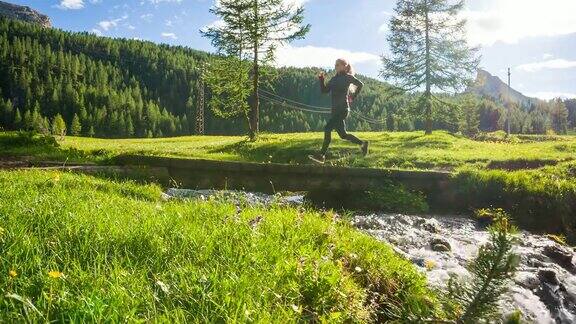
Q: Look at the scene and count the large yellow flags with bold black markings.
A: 0